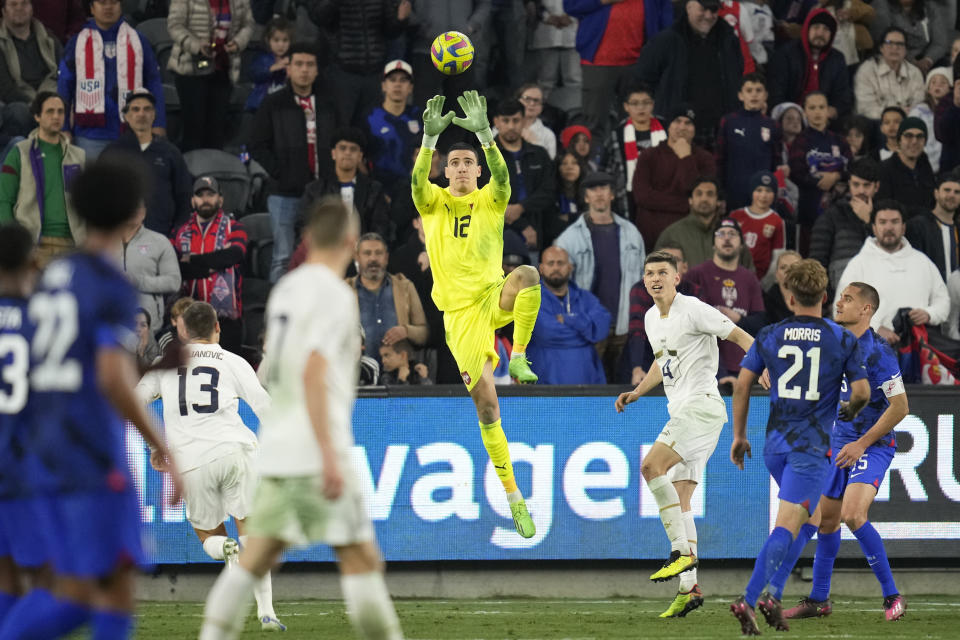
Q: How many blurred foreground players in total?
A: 3